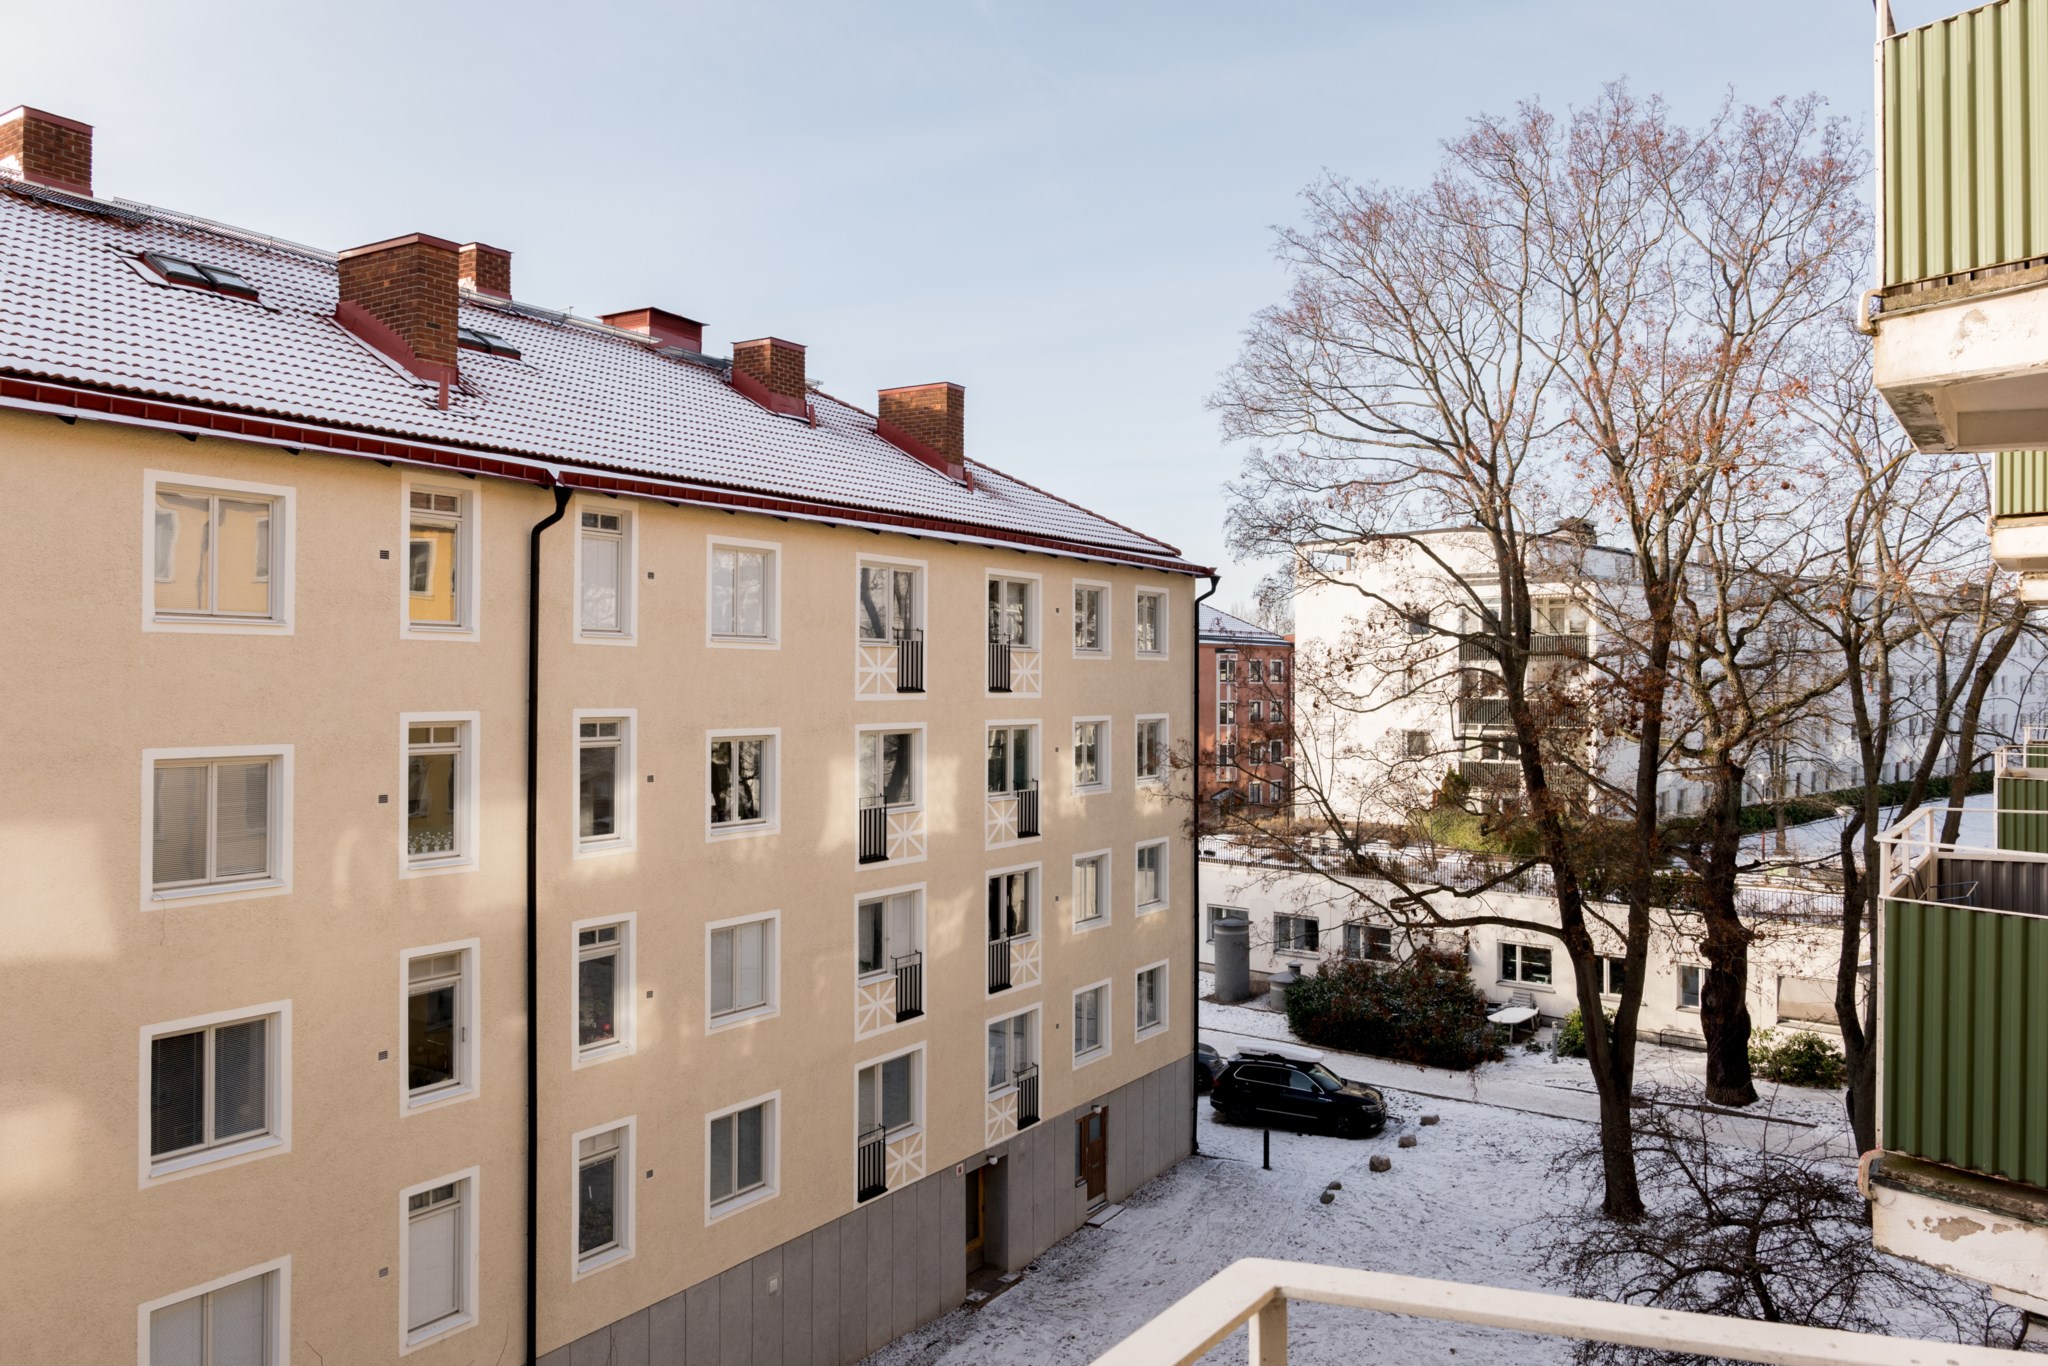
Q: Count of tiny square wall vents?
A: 12